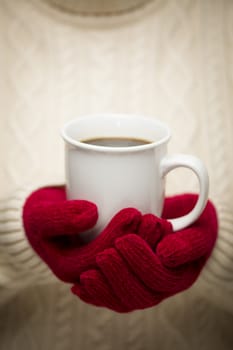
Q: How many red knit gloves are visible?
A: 2